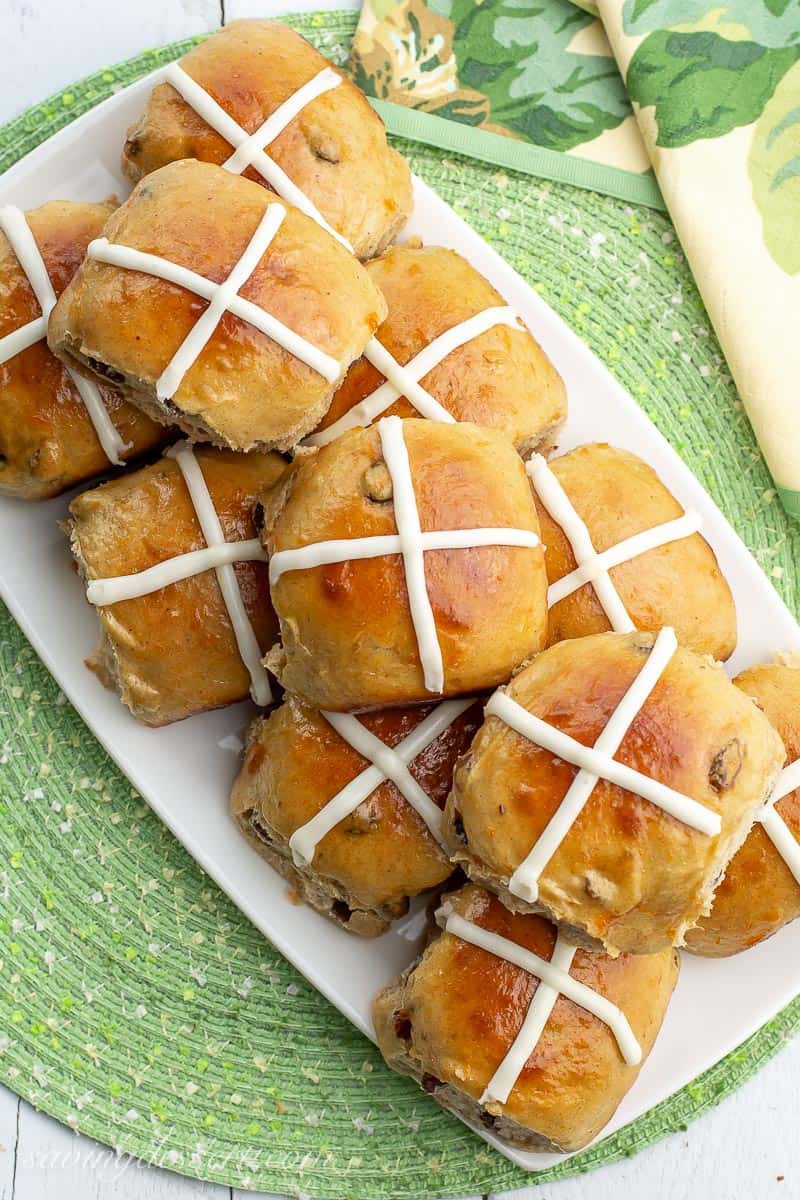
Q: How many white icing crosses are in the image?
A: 11